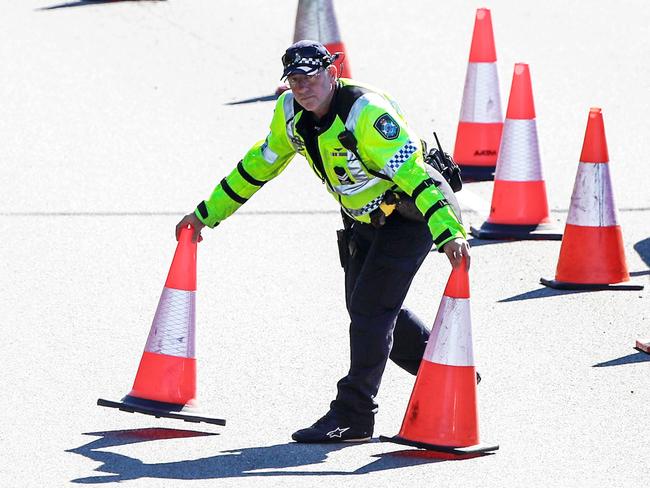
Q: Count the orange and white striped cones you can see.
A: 6